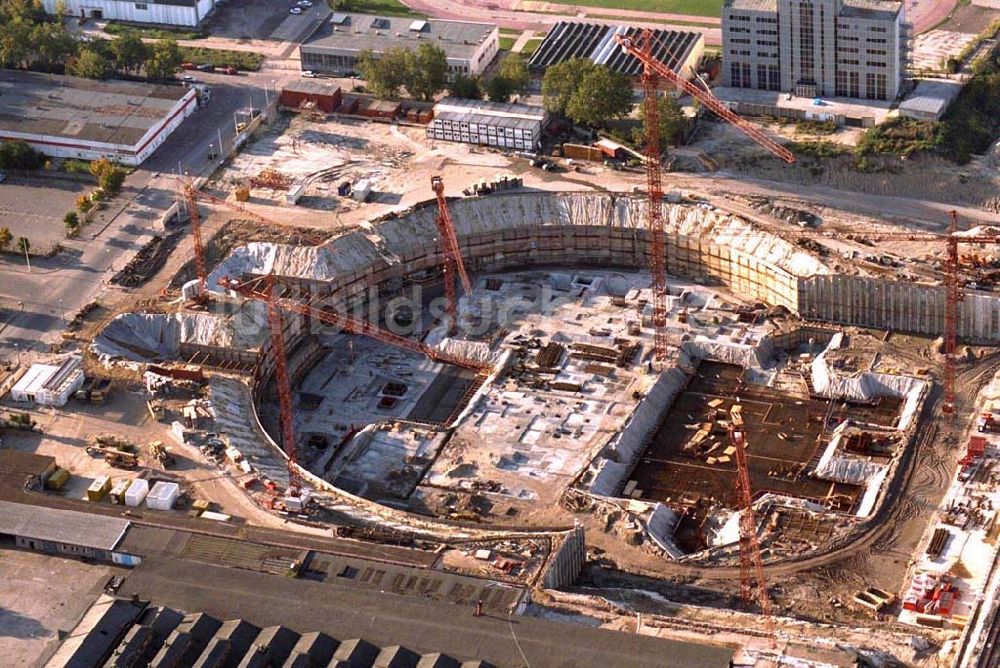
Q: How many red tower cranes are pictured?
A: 6